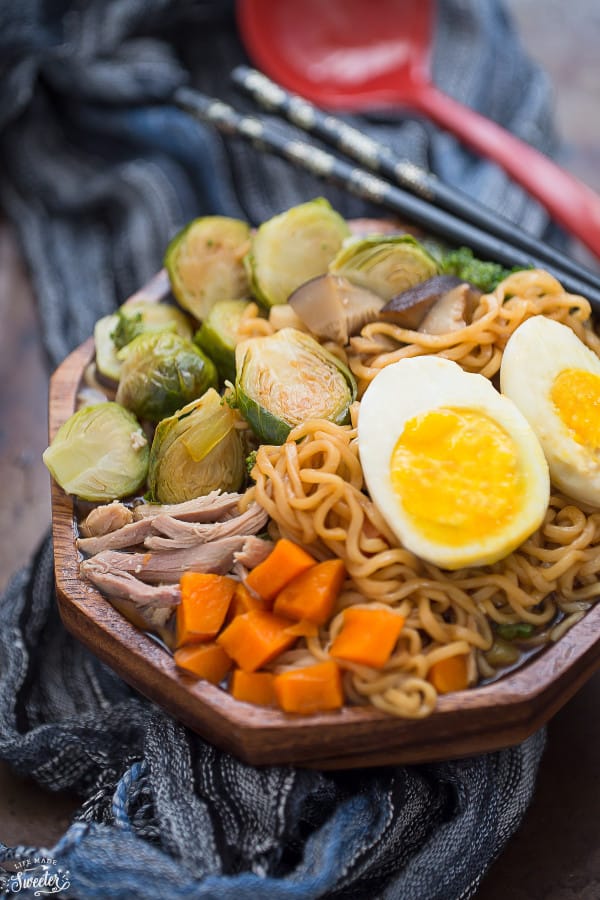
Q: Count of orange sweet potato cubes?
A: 10